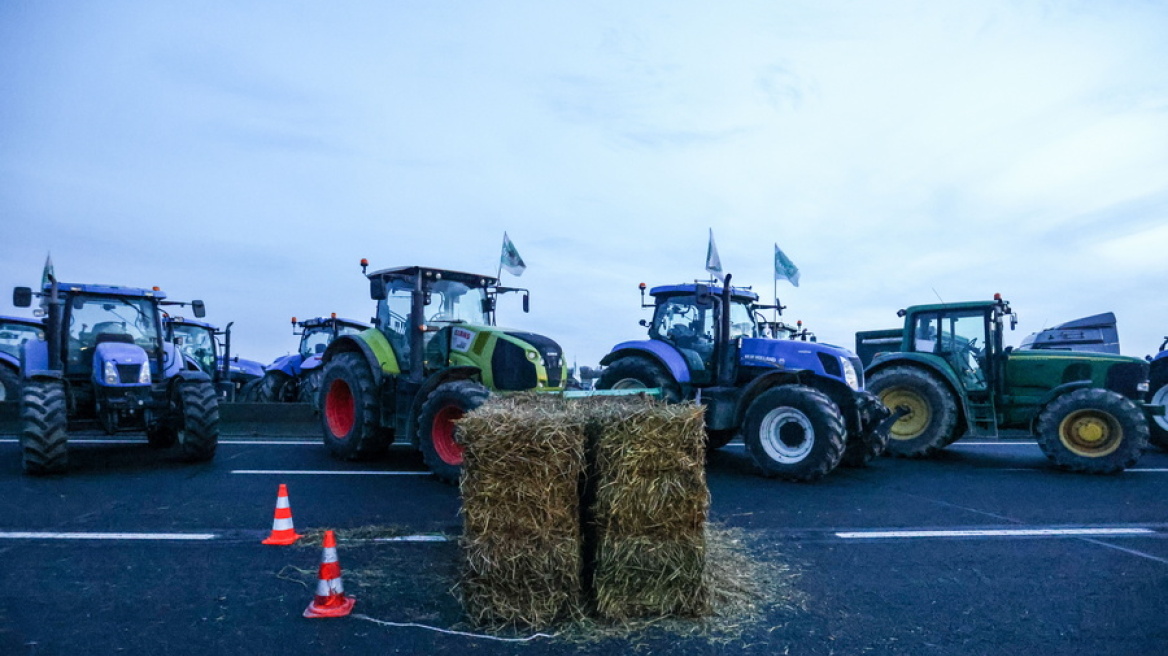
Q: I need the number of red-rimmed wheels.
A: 2